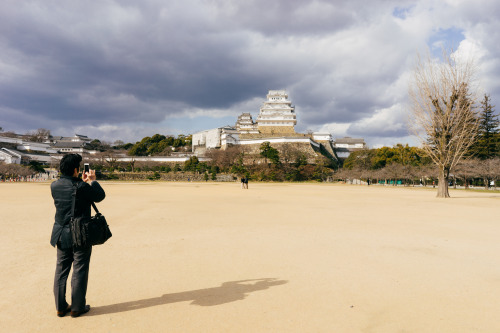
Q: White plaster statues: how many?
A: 0